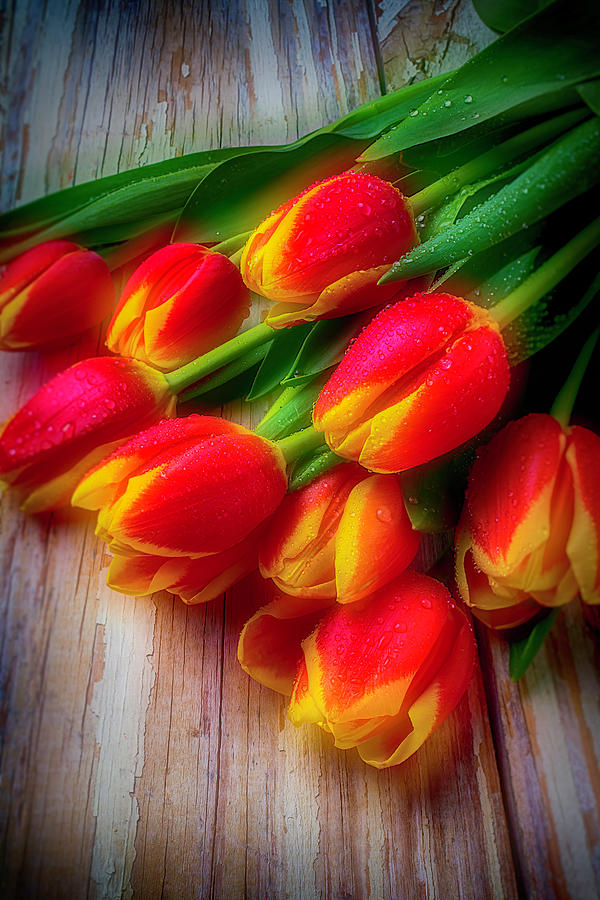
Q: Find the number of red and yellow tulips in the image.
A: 9